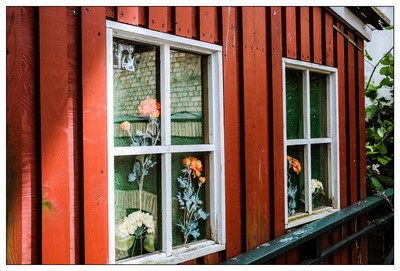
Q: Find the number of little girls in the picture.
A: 0